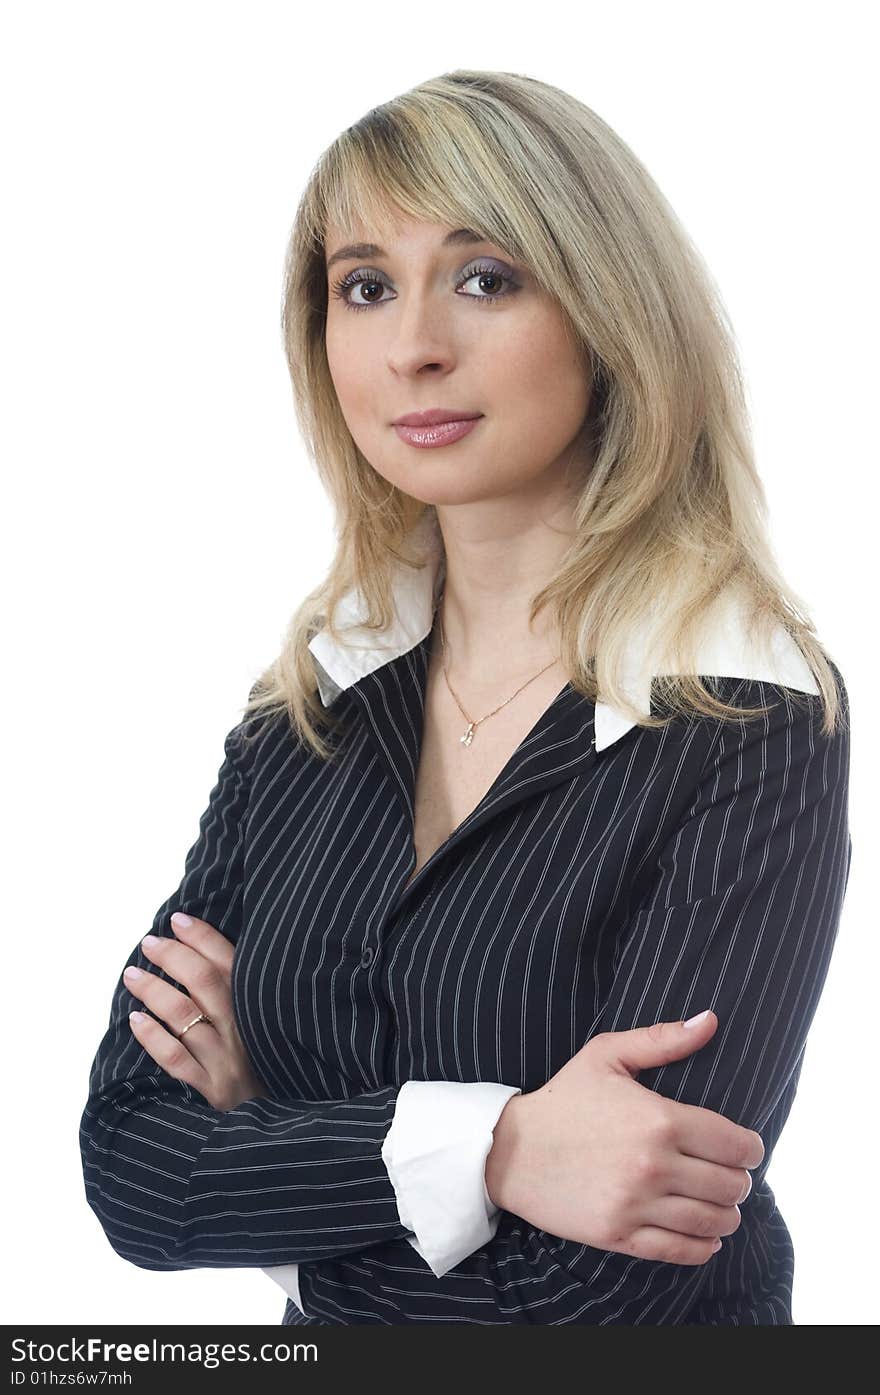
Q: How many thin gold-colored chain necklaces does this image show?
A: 1